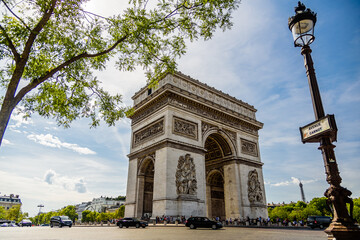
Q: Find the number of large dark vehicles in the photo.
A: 4